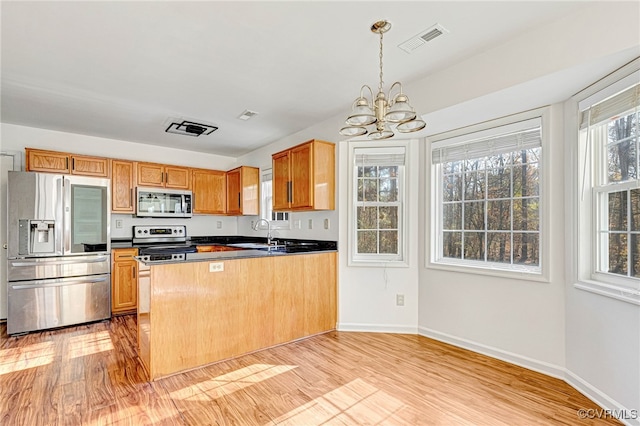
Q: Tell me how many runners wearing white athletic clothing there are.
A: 0